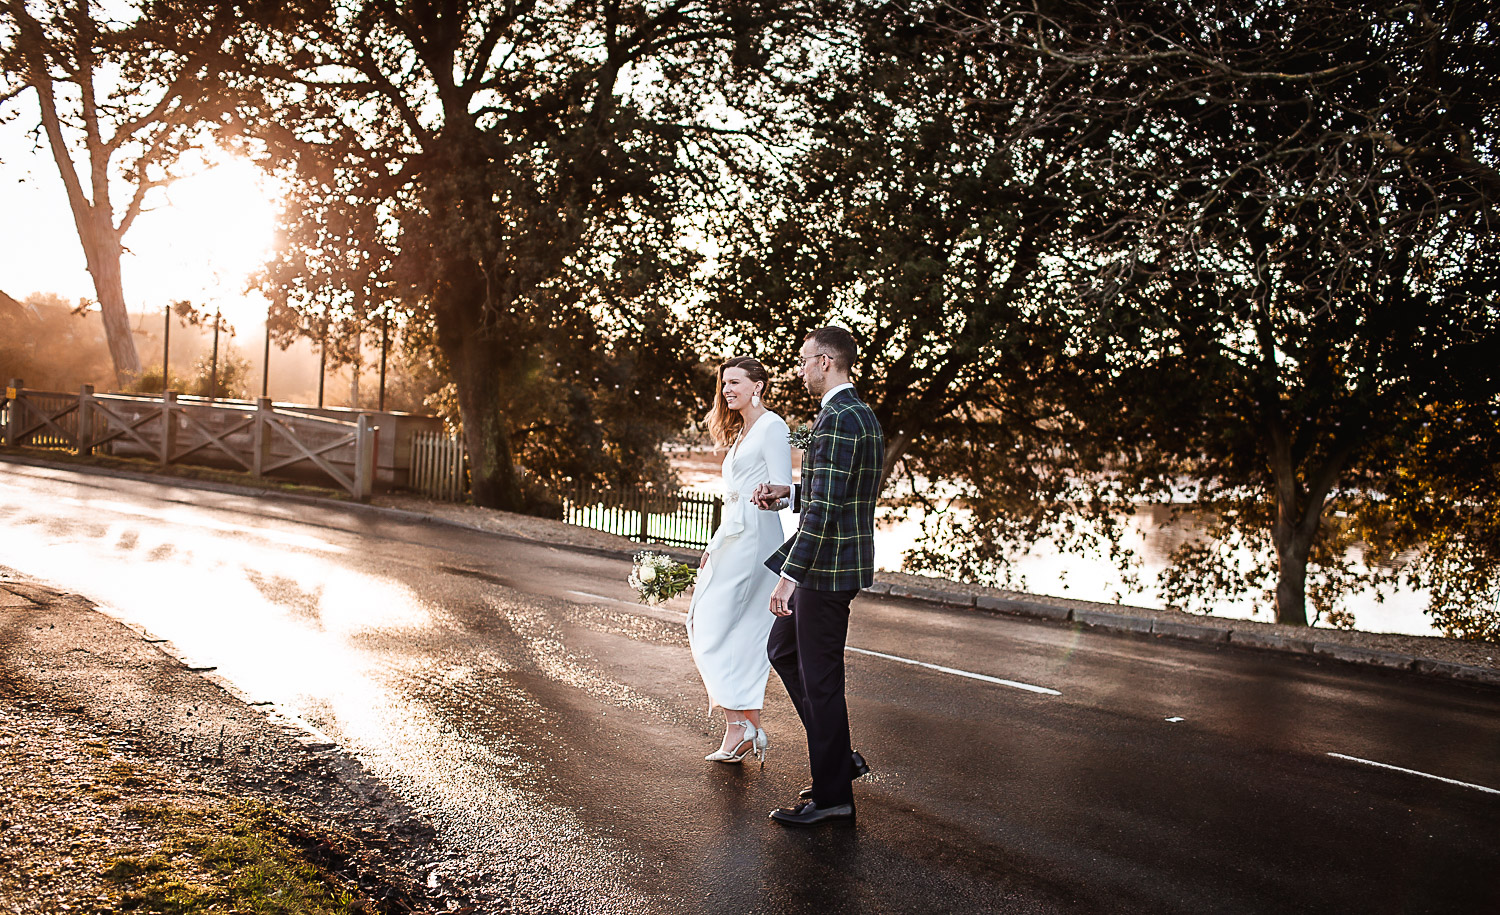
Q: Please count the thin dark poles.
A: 5